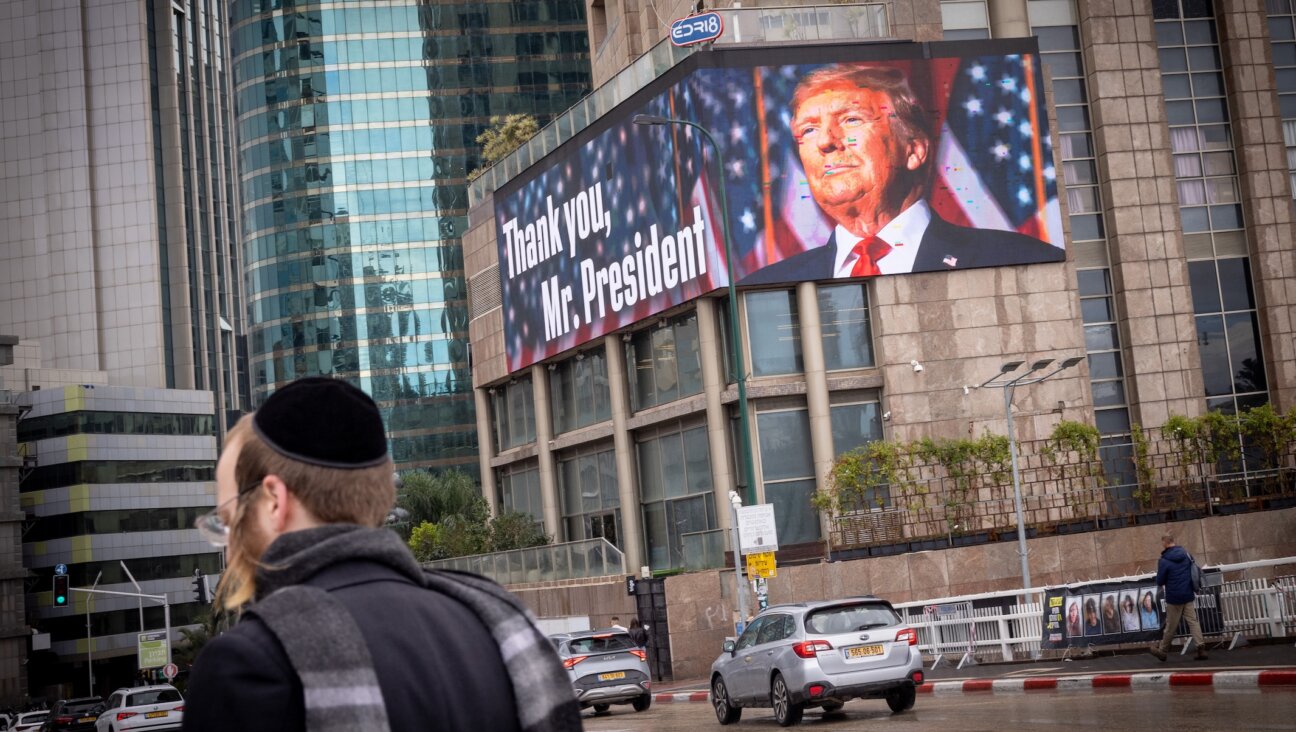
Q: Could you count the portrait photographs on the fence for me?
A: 5